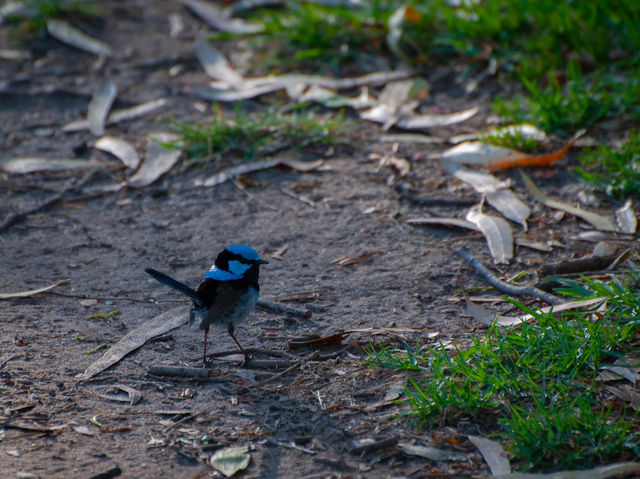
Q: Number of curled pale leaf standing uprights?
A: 1